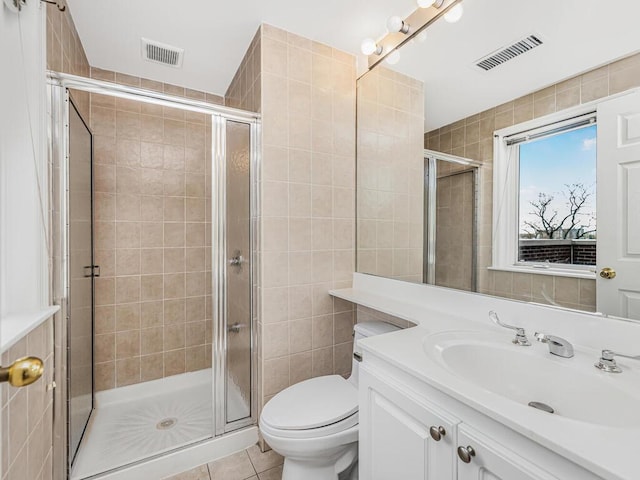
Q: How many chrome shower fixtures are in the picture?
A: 2